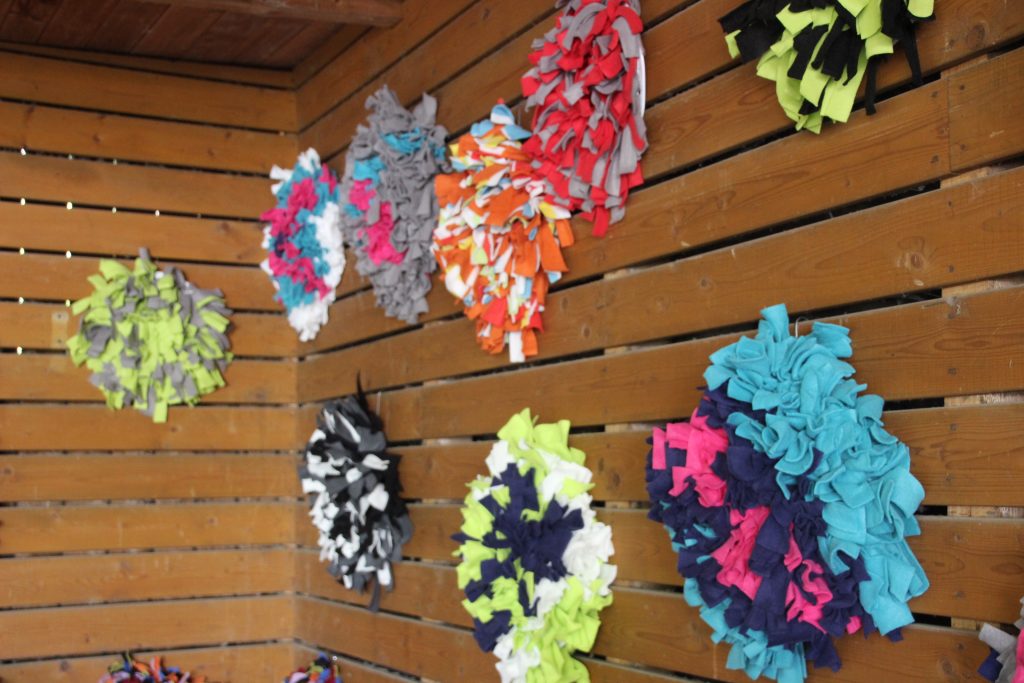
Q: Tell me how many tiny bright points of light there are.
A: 12